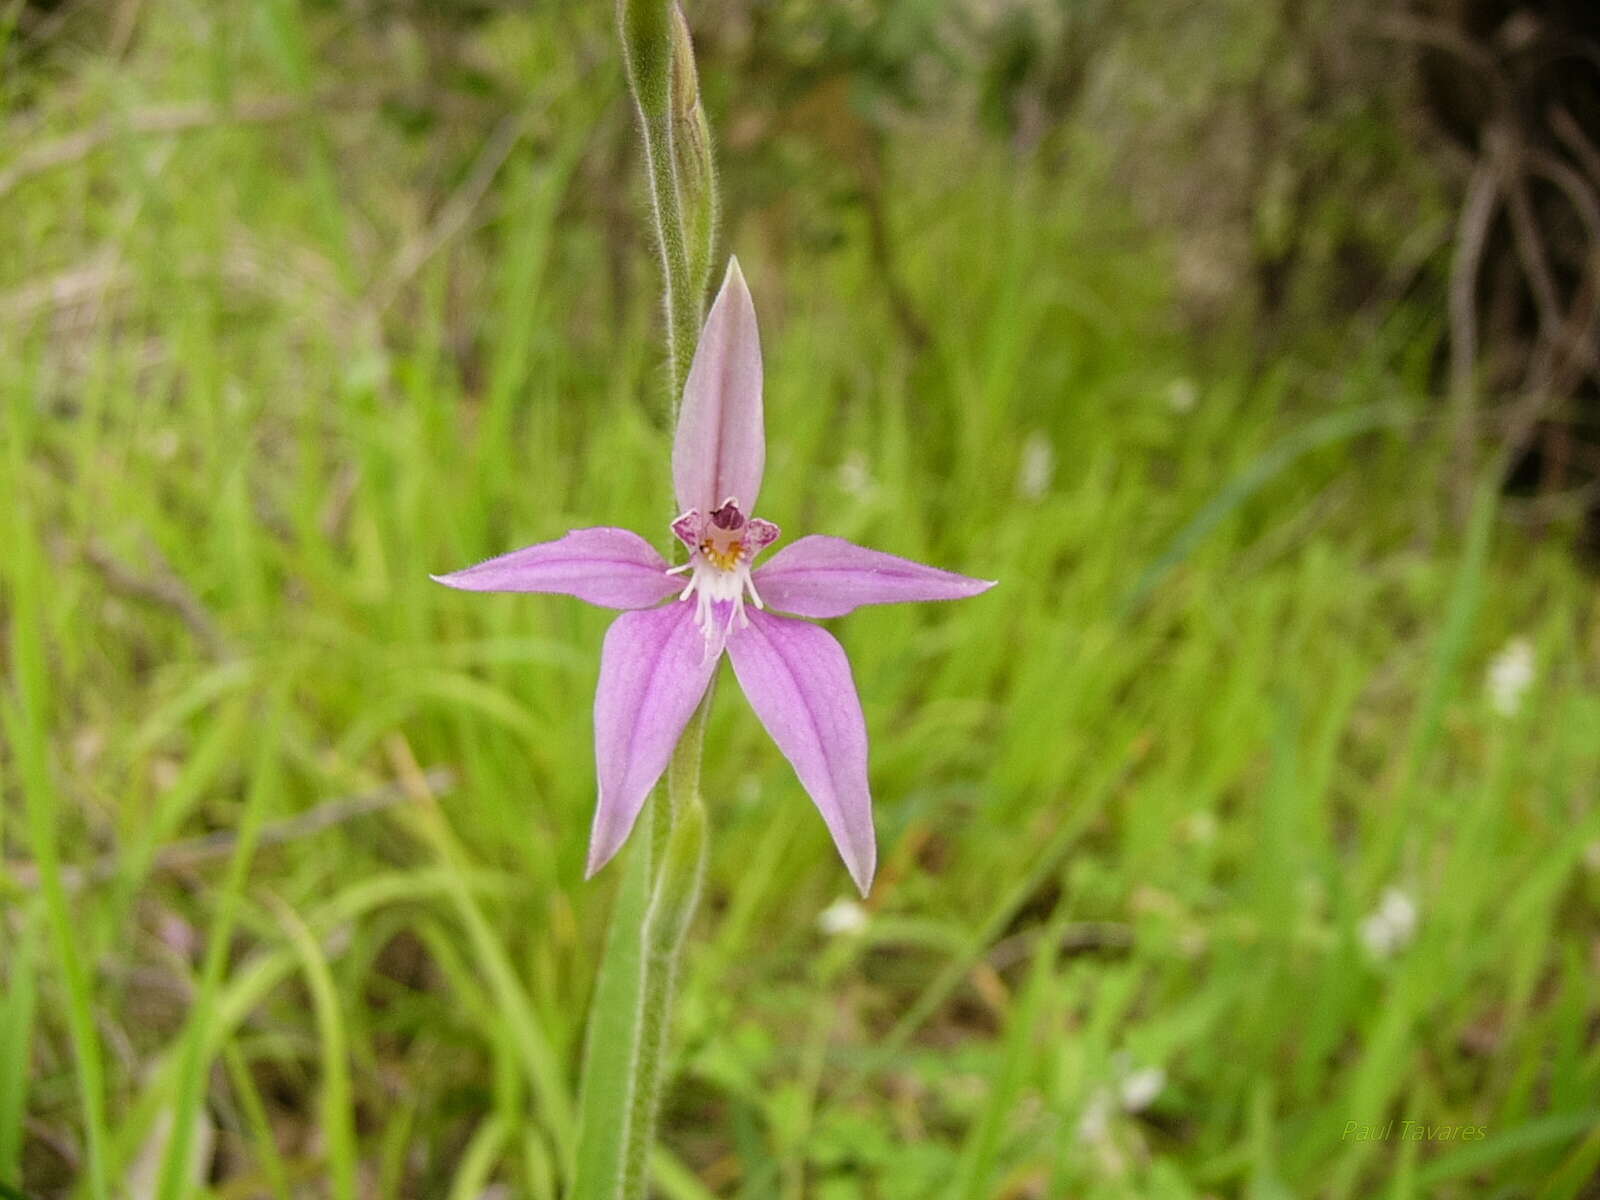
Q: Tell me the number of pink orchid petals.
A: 5